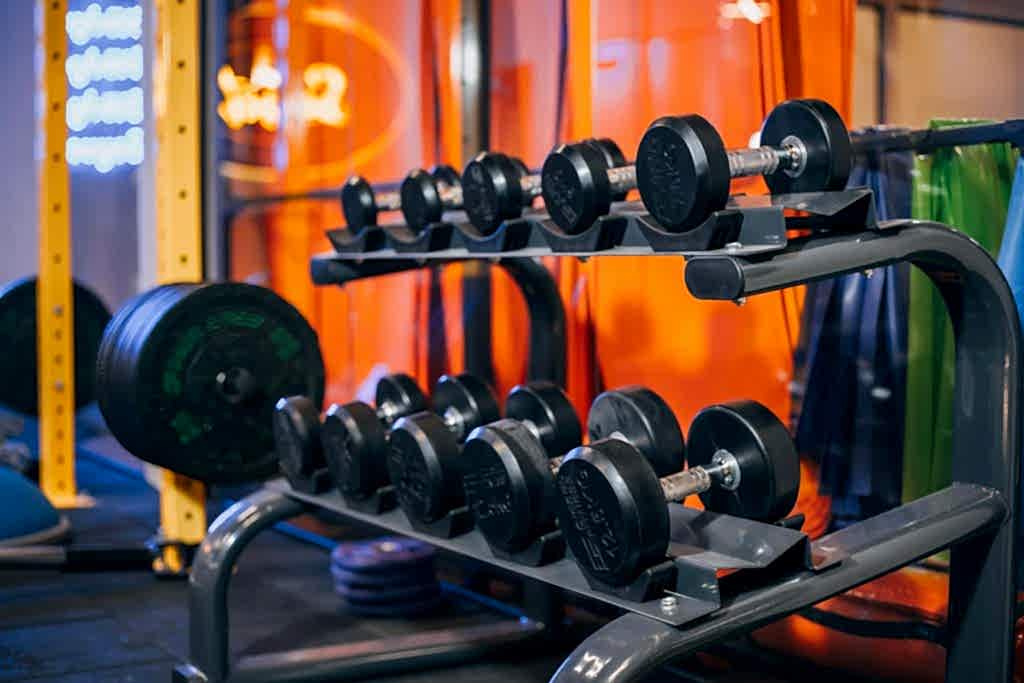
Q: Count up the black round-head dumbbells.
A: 10